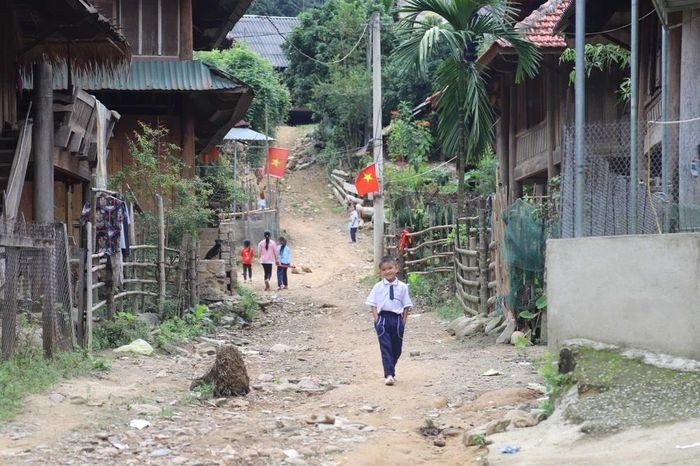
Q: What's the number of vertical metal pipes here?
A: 3